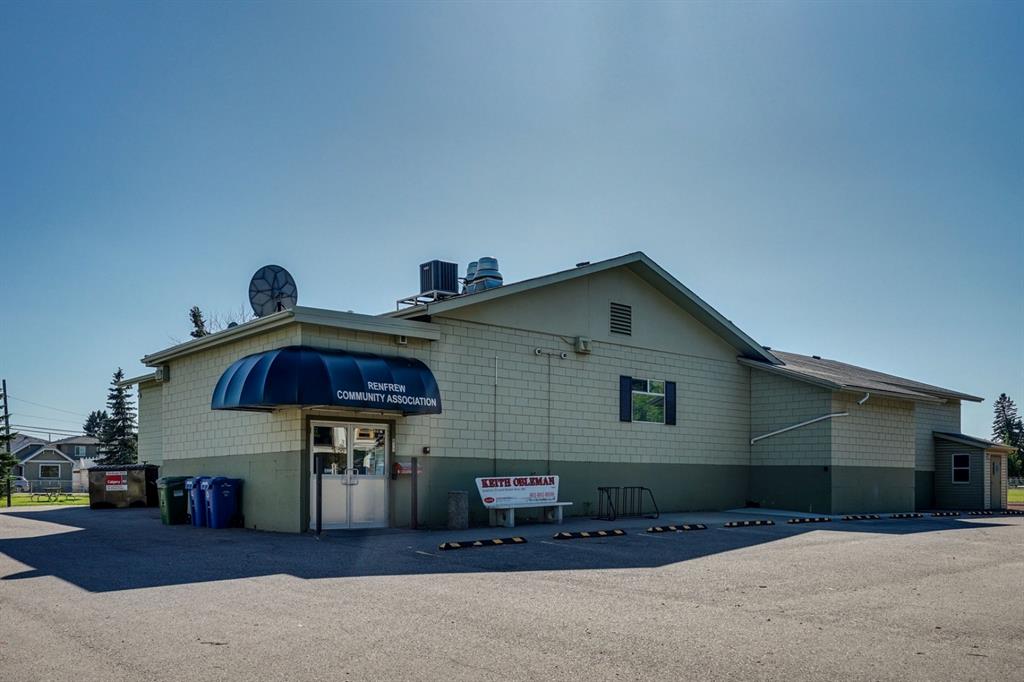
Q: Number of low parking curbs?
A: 10